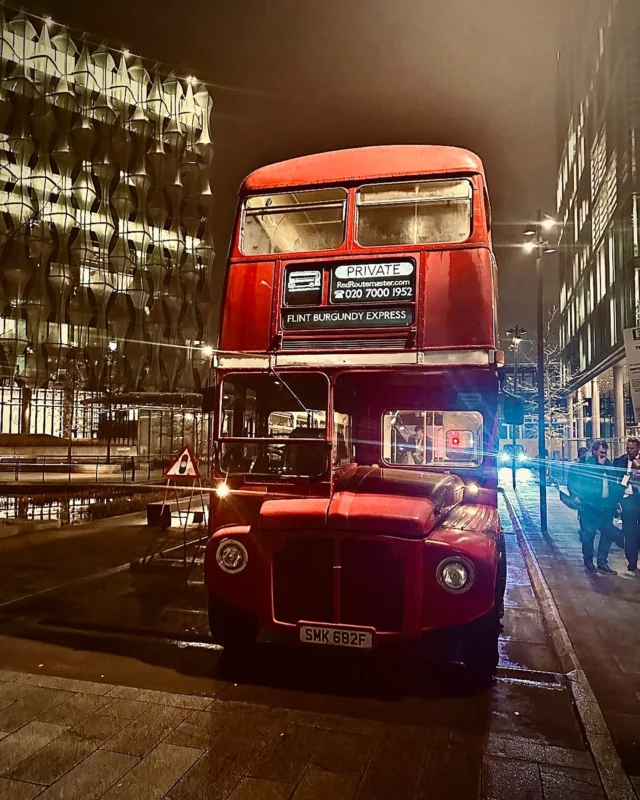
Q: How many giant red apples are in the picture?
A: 0